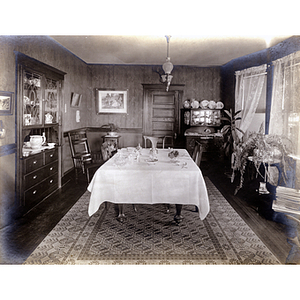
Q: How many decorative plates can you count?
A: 5